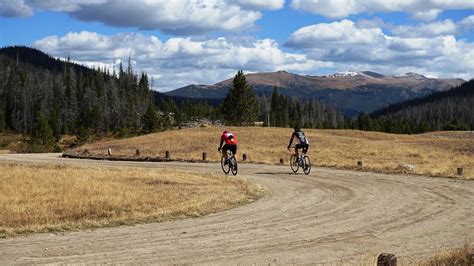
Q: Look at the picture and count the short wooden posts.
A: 9